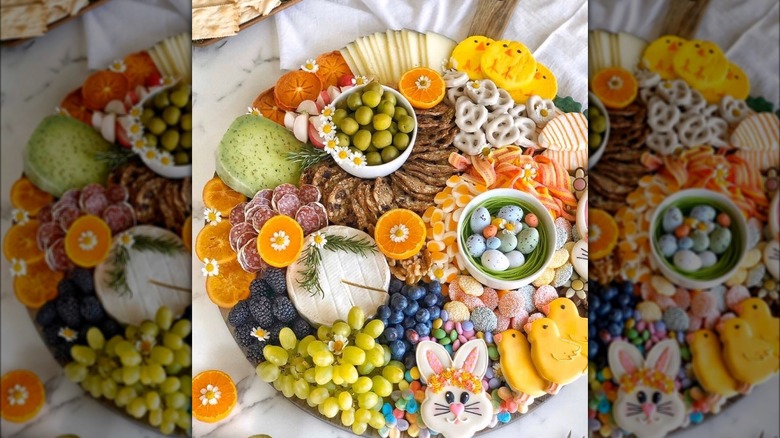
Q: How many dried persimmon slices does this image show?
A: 3